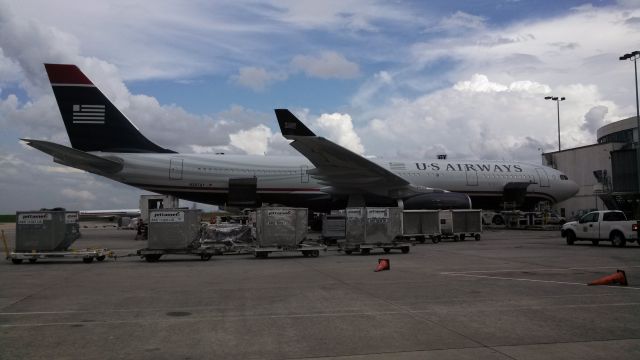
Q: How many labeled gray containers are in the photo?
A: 4